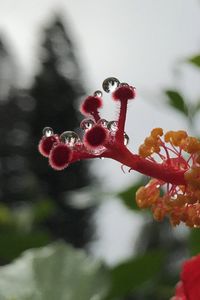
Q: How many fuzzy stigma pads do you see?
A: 5